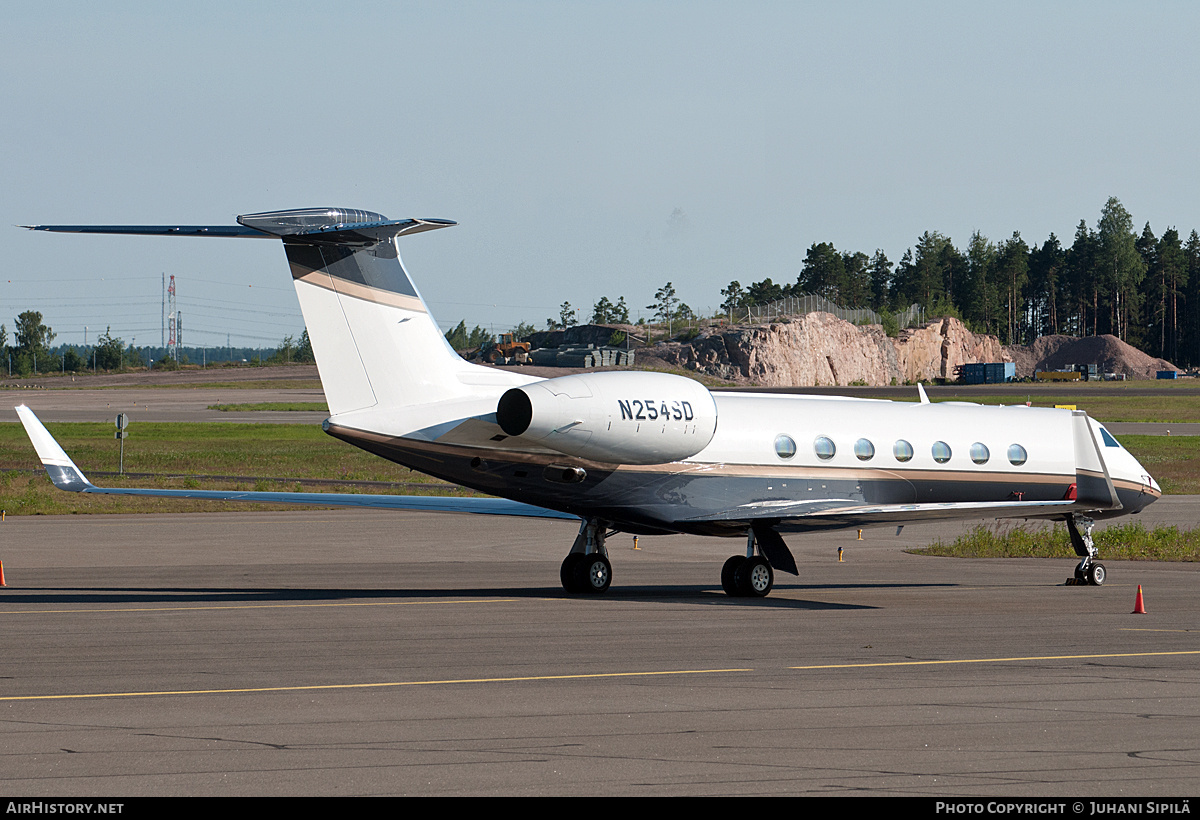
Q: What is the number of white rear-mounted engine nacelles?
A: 1